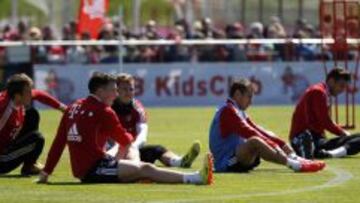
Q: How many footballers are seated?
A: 5